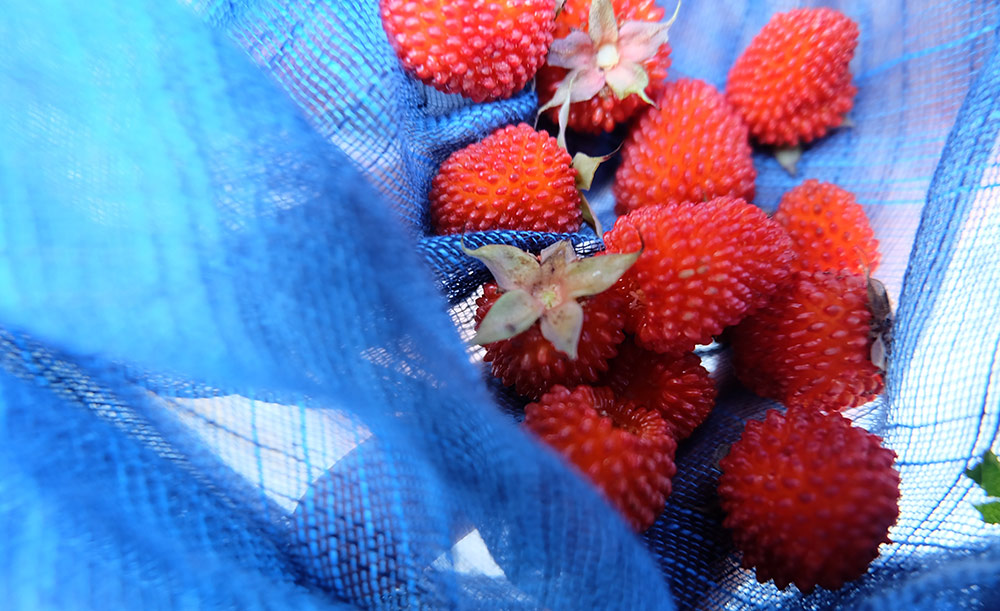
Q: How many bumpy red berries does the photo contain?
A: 12